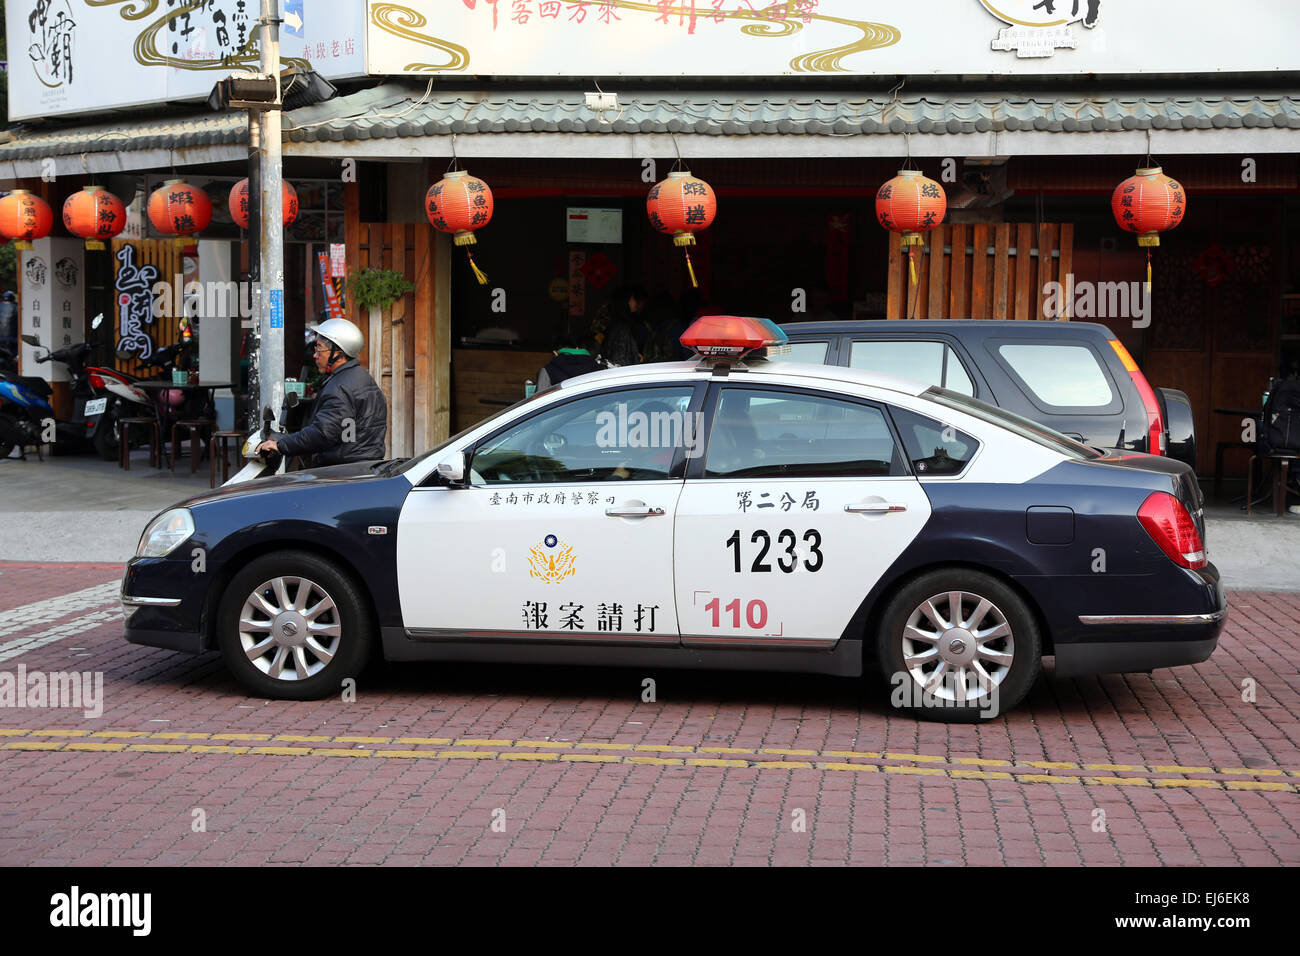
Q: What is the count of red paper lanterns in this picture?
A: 8